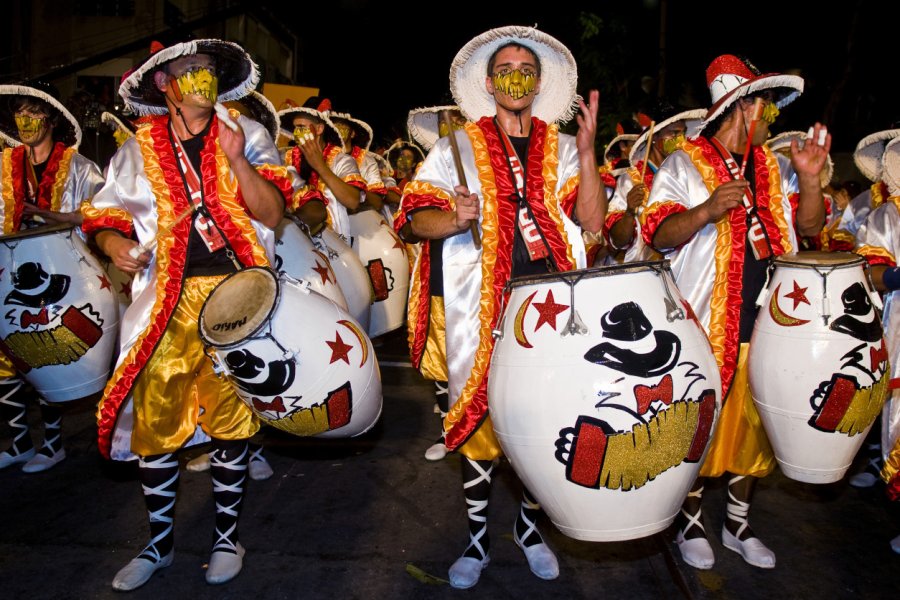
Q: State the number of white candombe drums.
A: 8